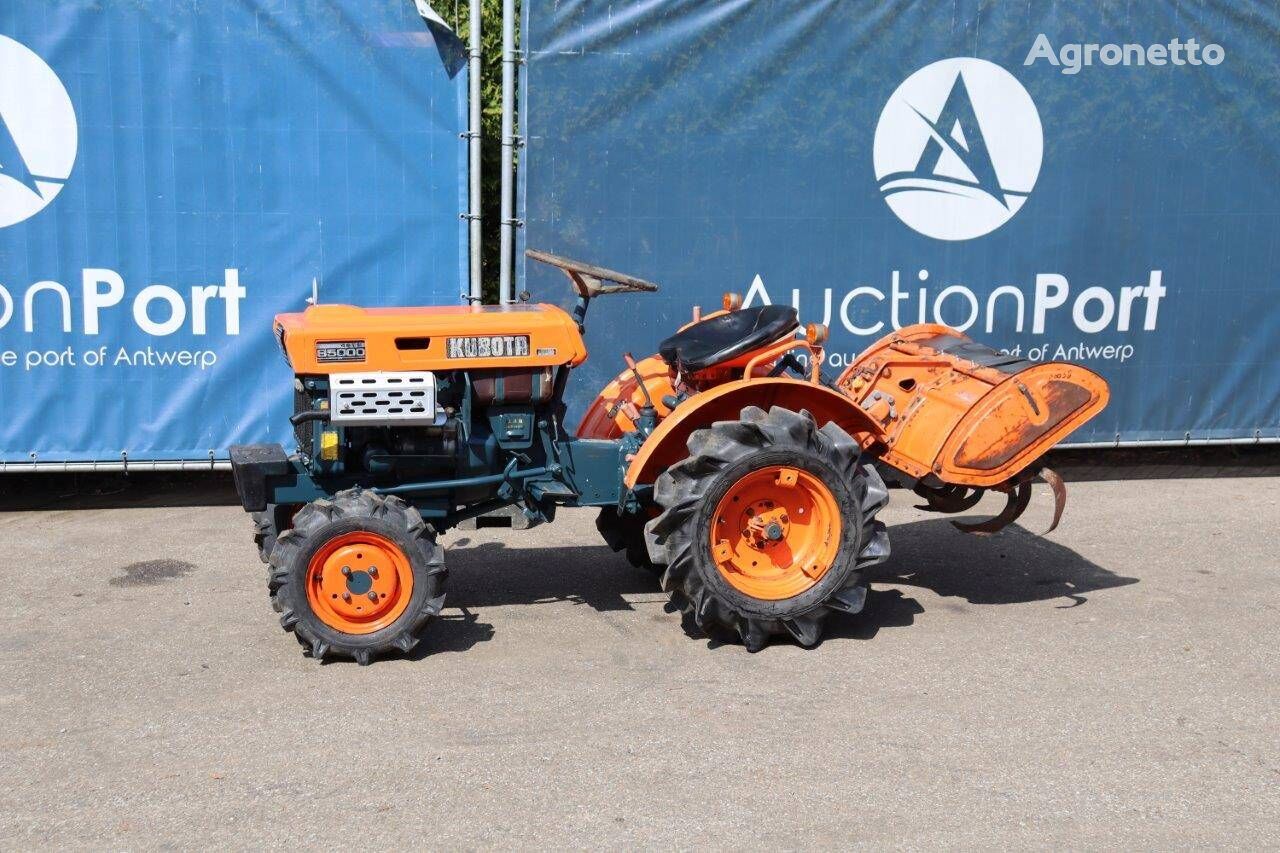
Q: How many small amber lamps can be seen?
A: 2